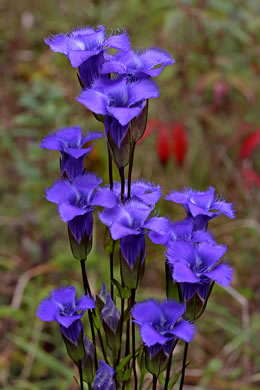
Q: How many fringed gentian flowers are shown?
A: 12